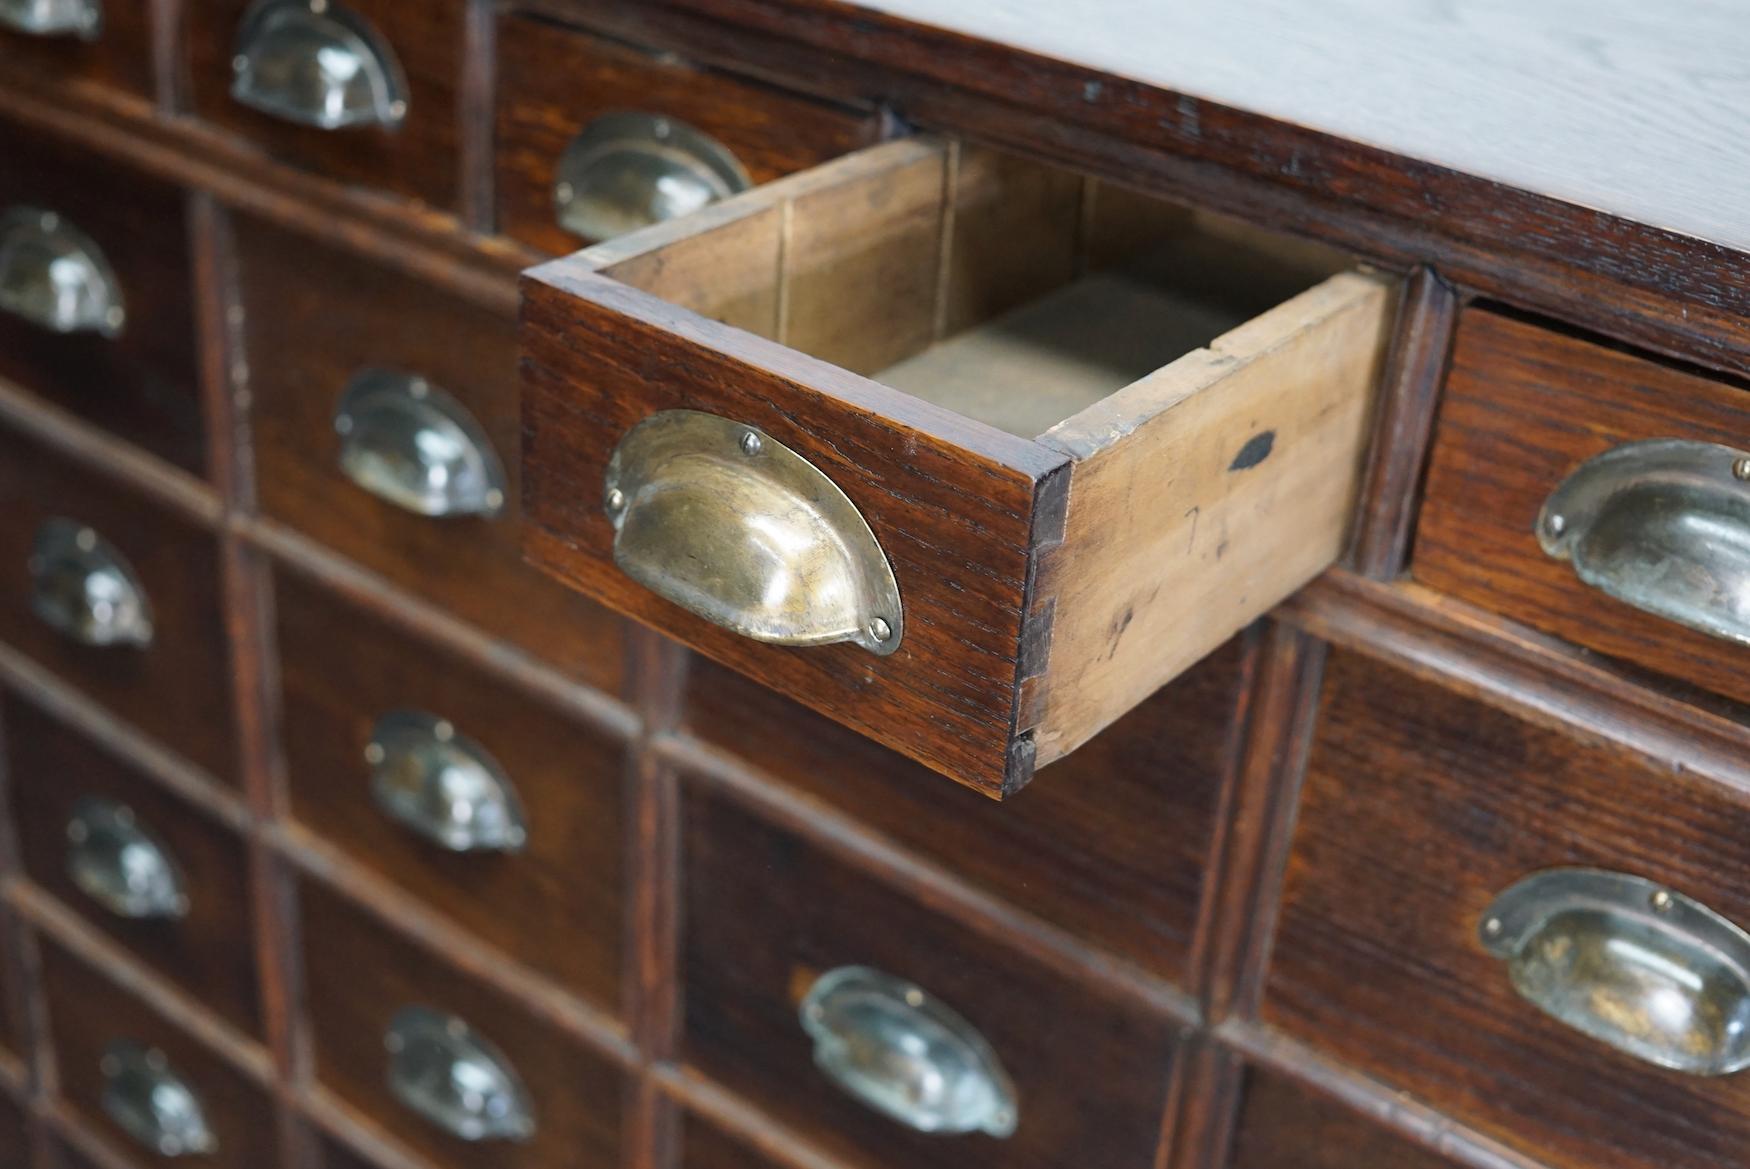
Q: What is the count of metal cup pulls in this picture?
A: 14